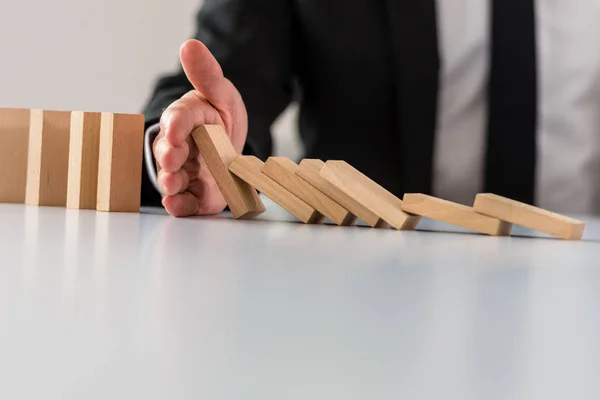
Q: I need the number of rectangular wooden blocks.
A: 11